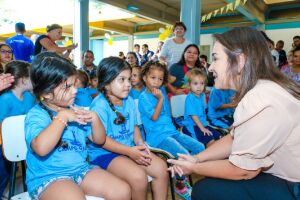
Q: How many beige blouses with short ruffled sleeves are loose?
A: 1